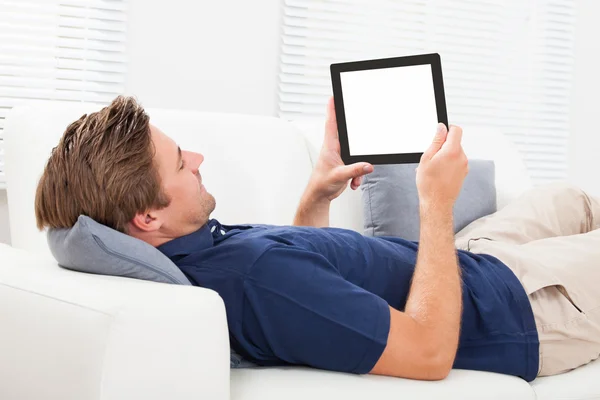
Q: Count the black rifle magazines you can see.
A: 0